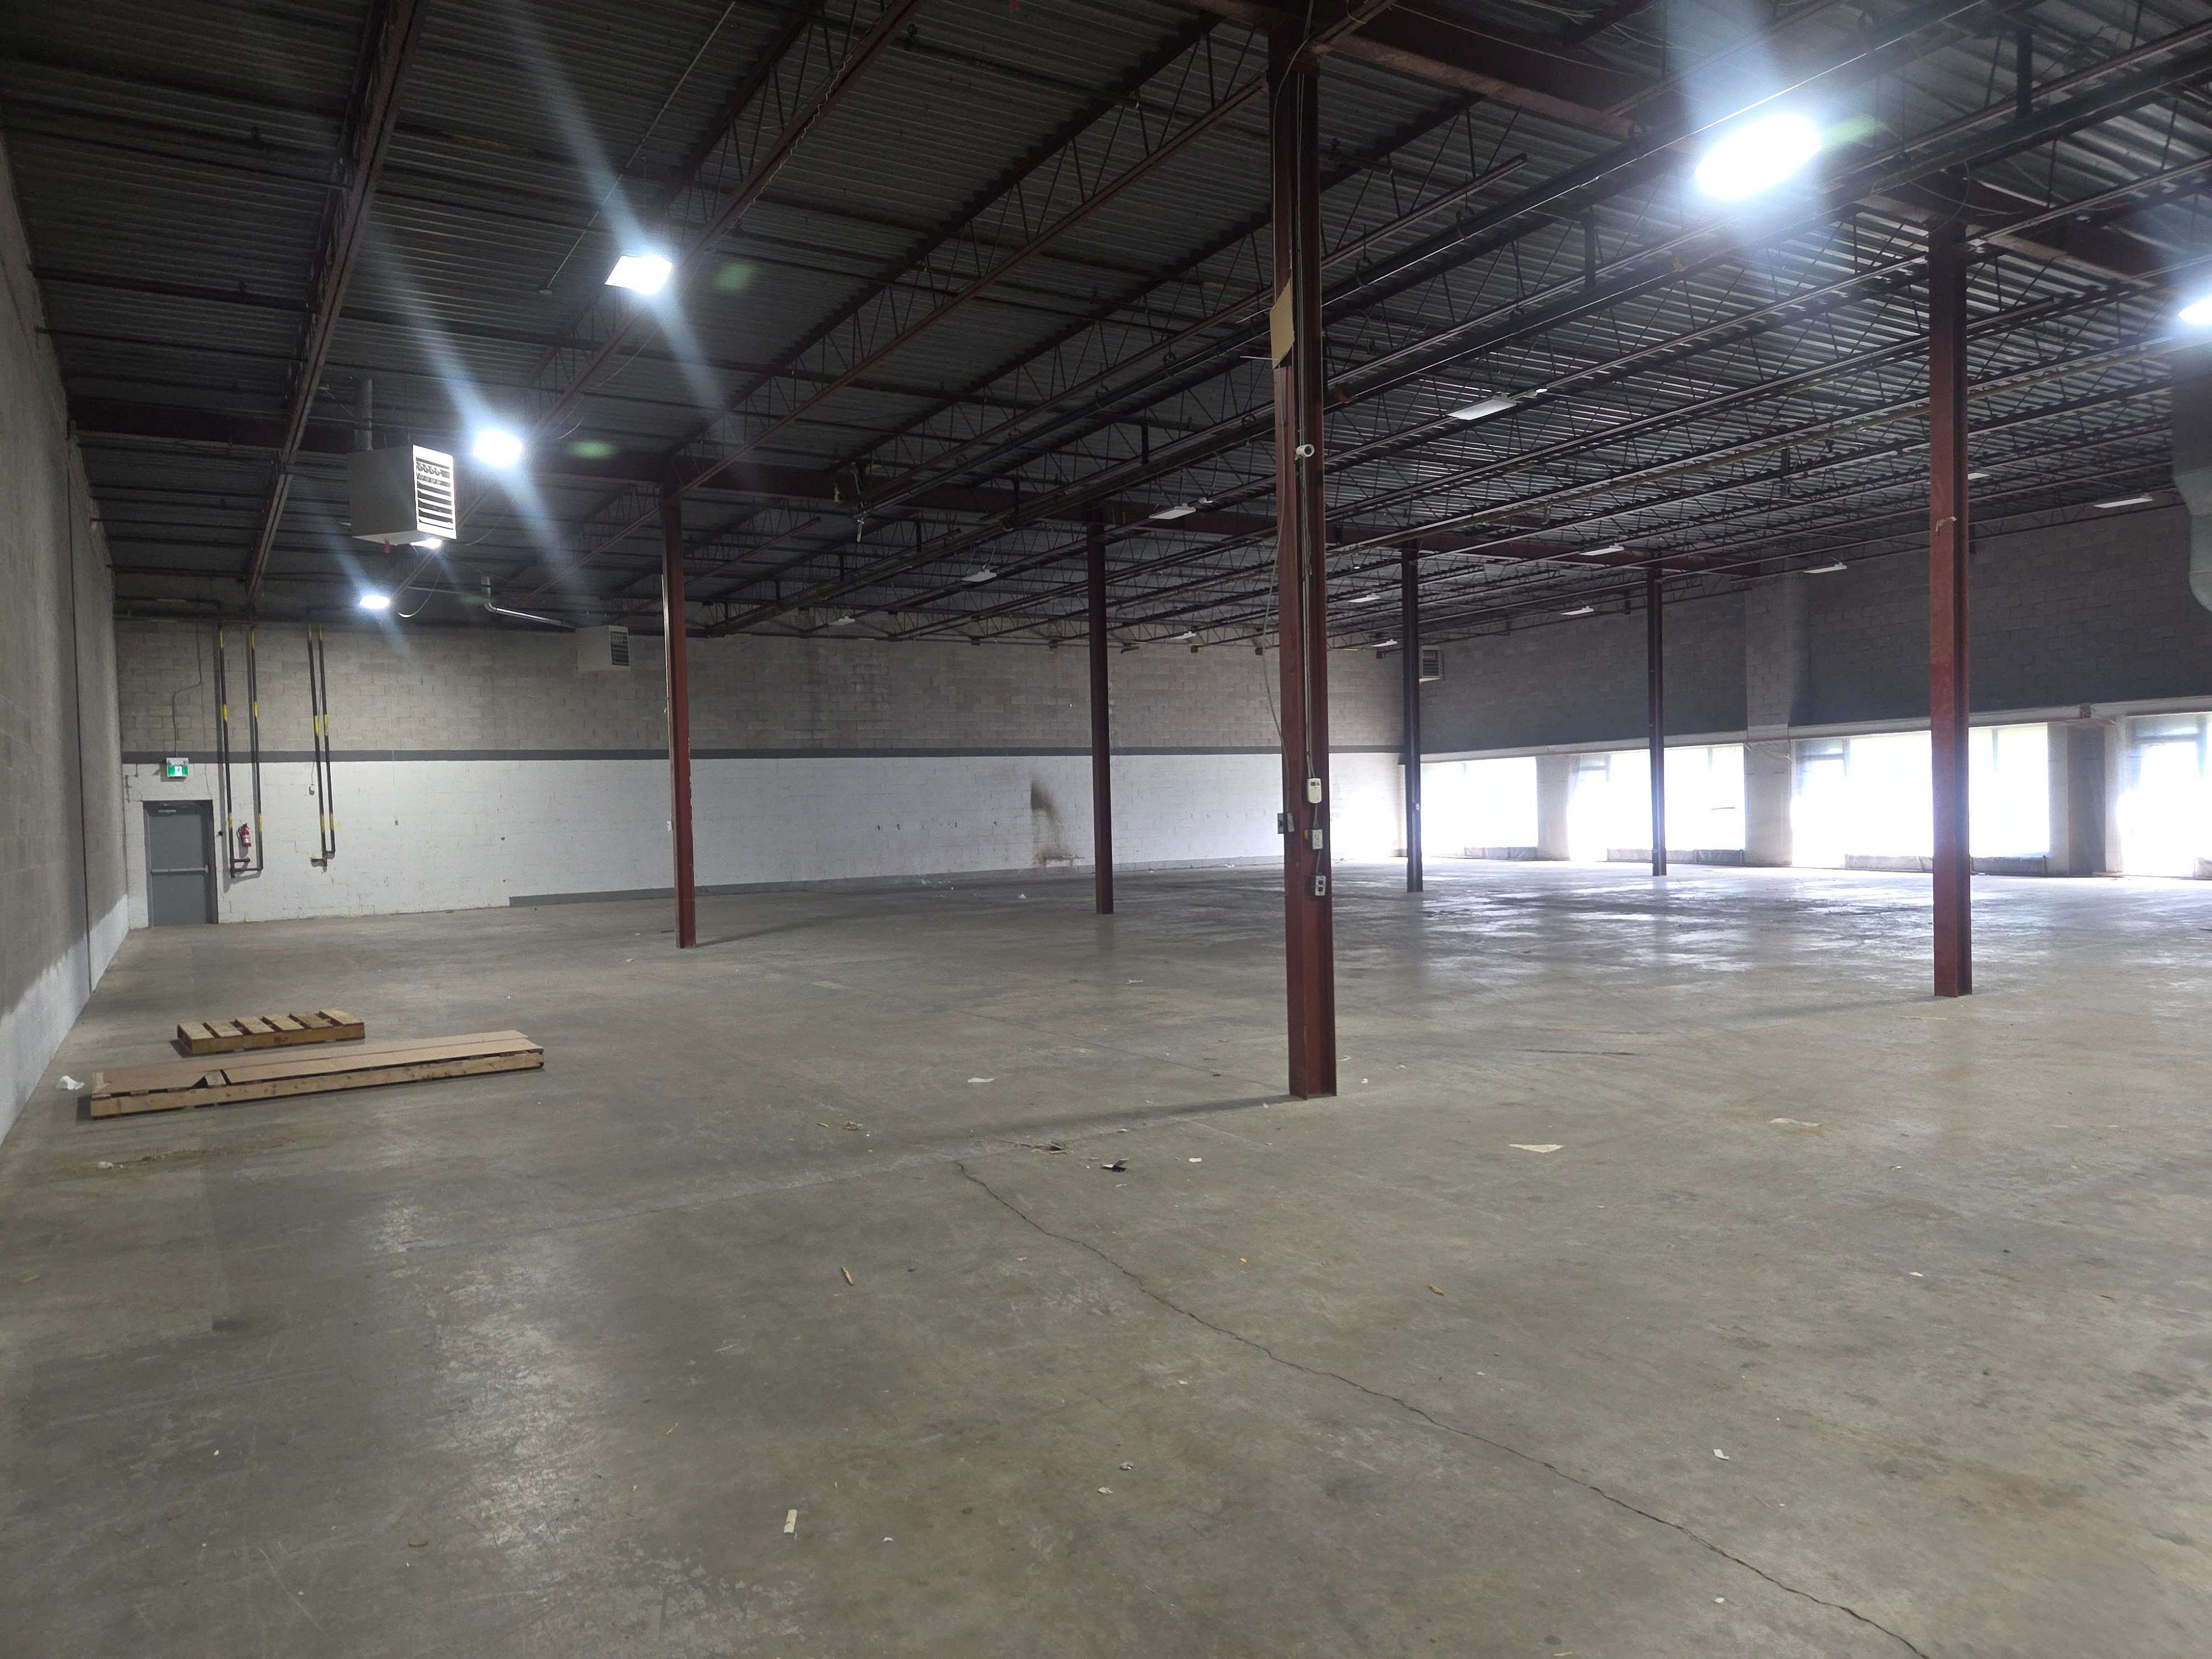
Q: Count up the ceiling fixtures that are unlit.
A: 12